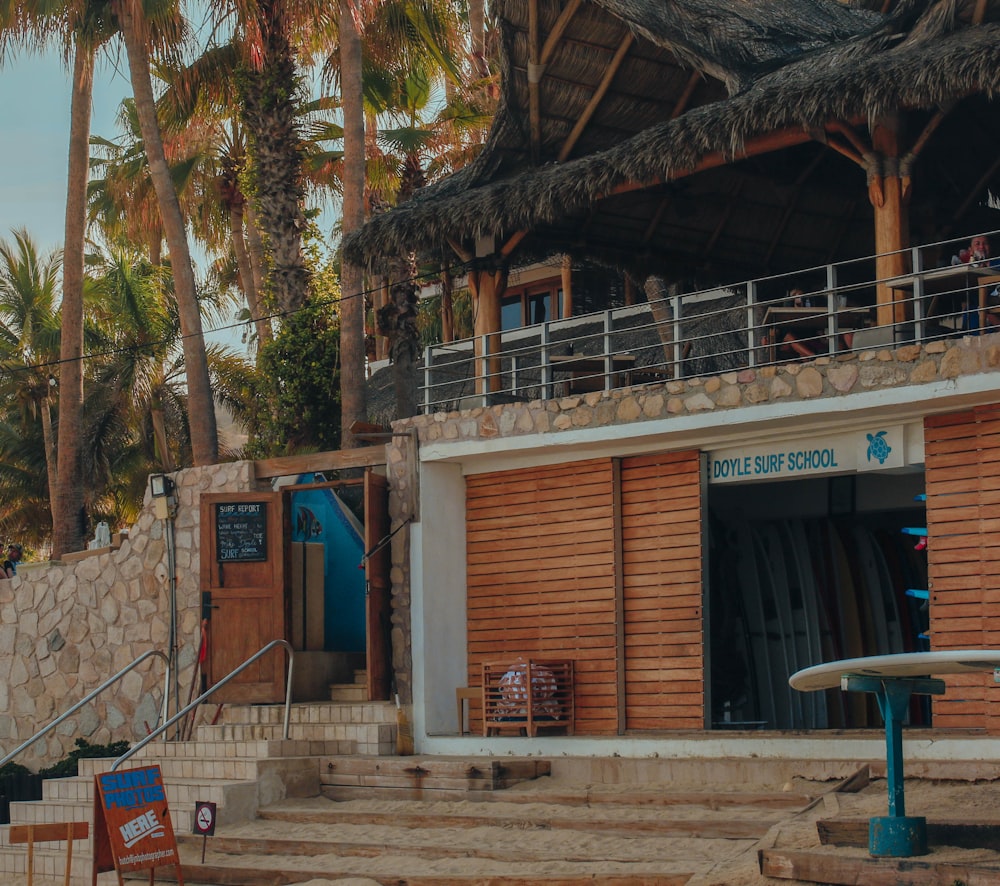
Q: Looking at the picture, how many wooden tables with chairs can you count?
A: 3